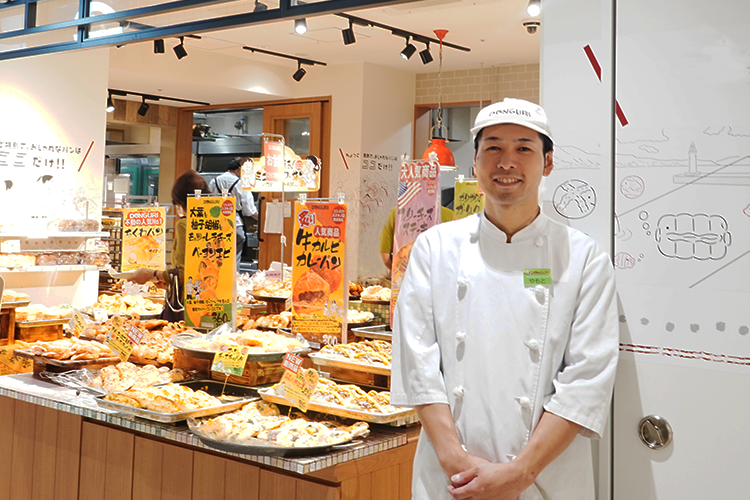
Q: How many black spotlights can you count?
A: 8